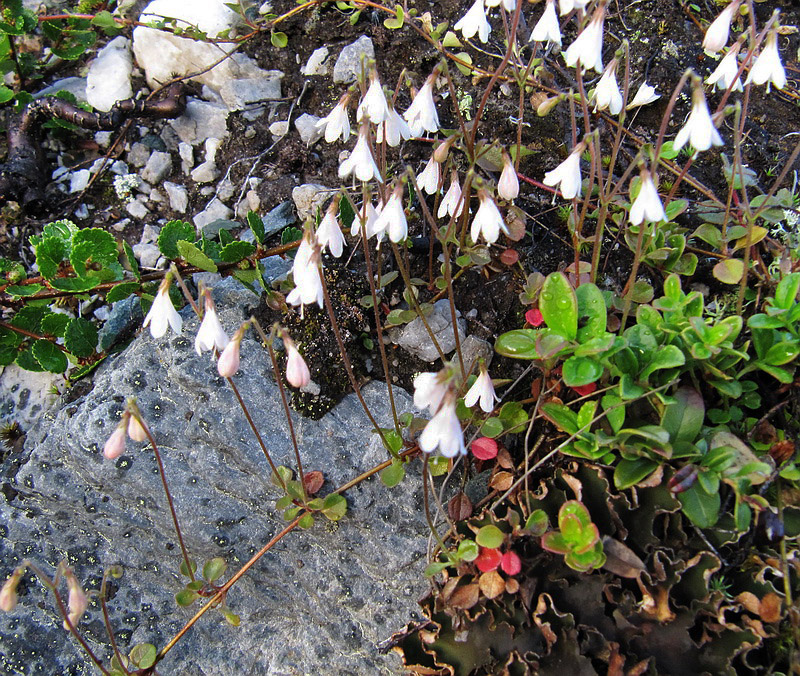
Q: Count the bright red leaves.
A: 5